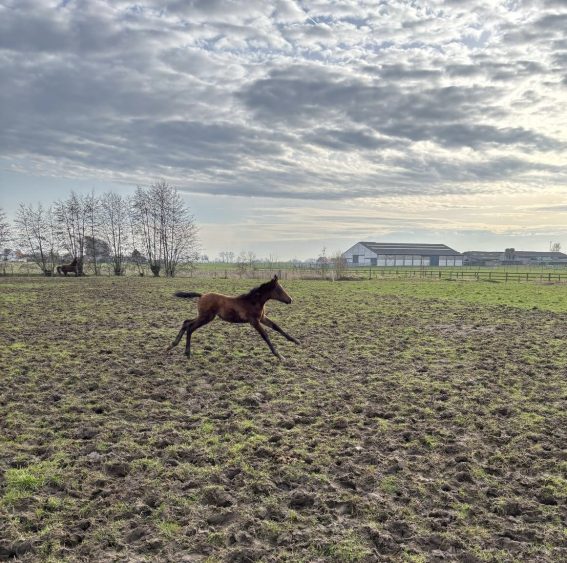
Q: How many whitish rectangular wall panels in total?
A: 9